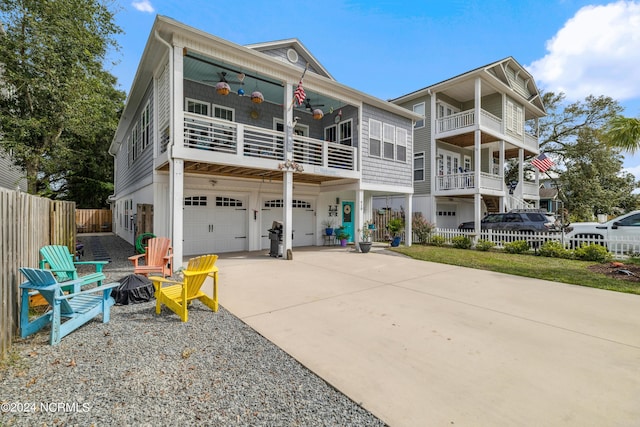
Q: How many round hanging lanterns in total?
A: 3